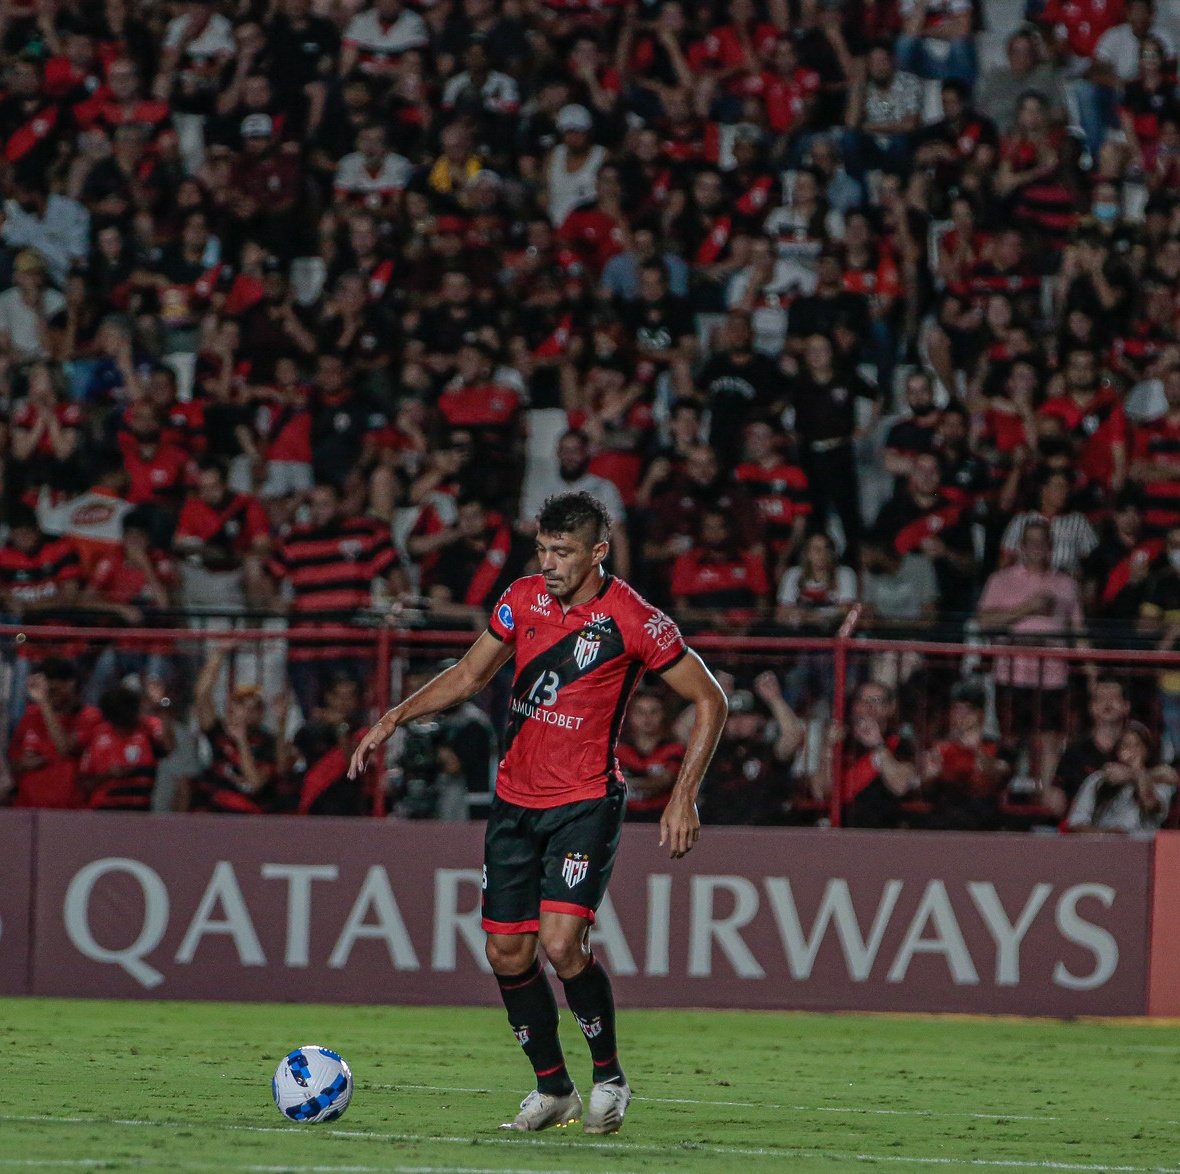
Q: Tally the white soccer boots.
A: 2